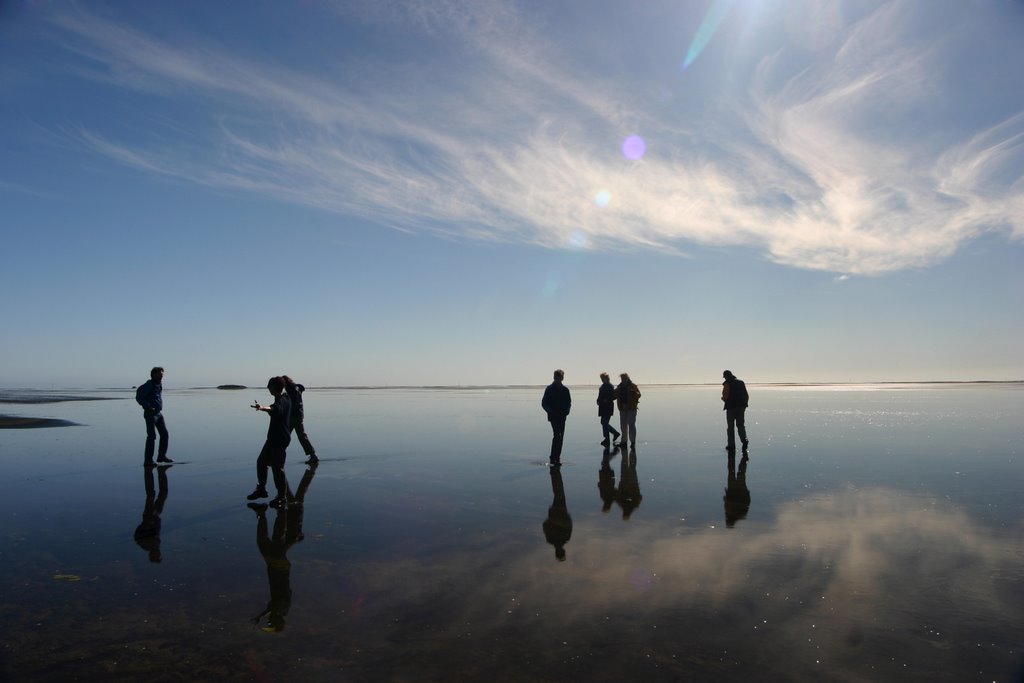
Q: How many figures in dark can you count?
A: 7